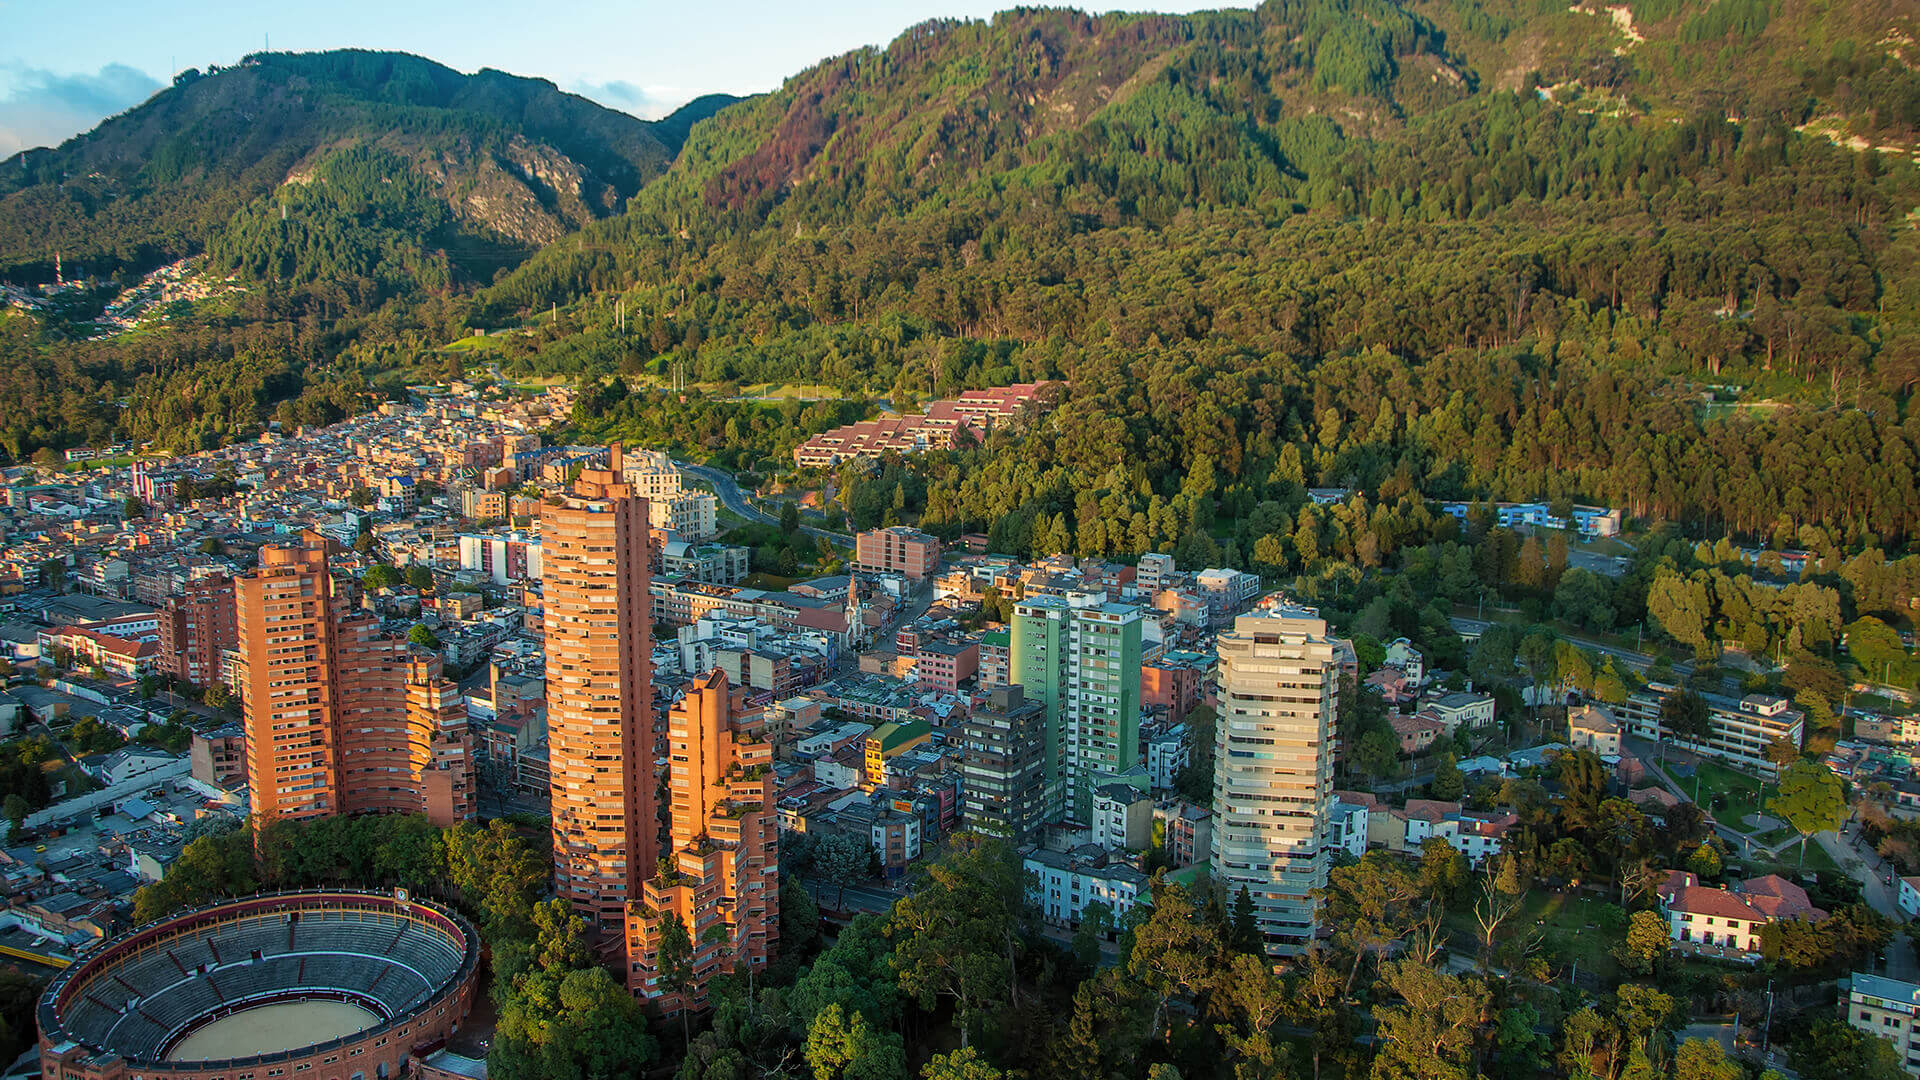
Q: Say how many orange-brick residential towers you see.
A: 3